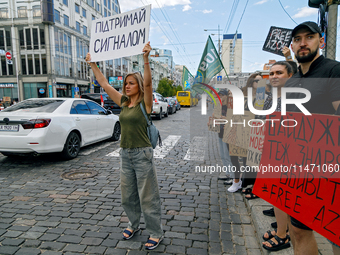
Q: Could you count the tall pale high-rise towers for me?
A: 1